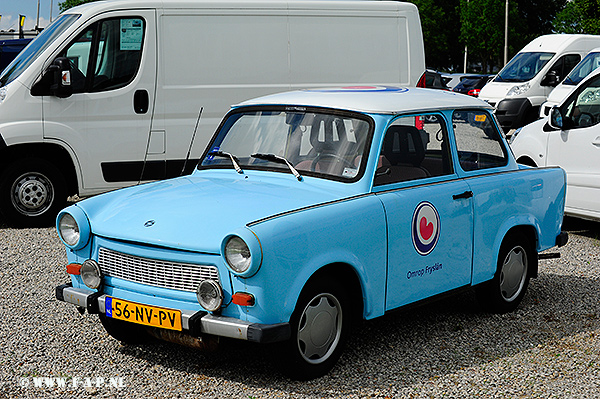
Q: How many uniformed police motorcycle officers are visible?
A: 0